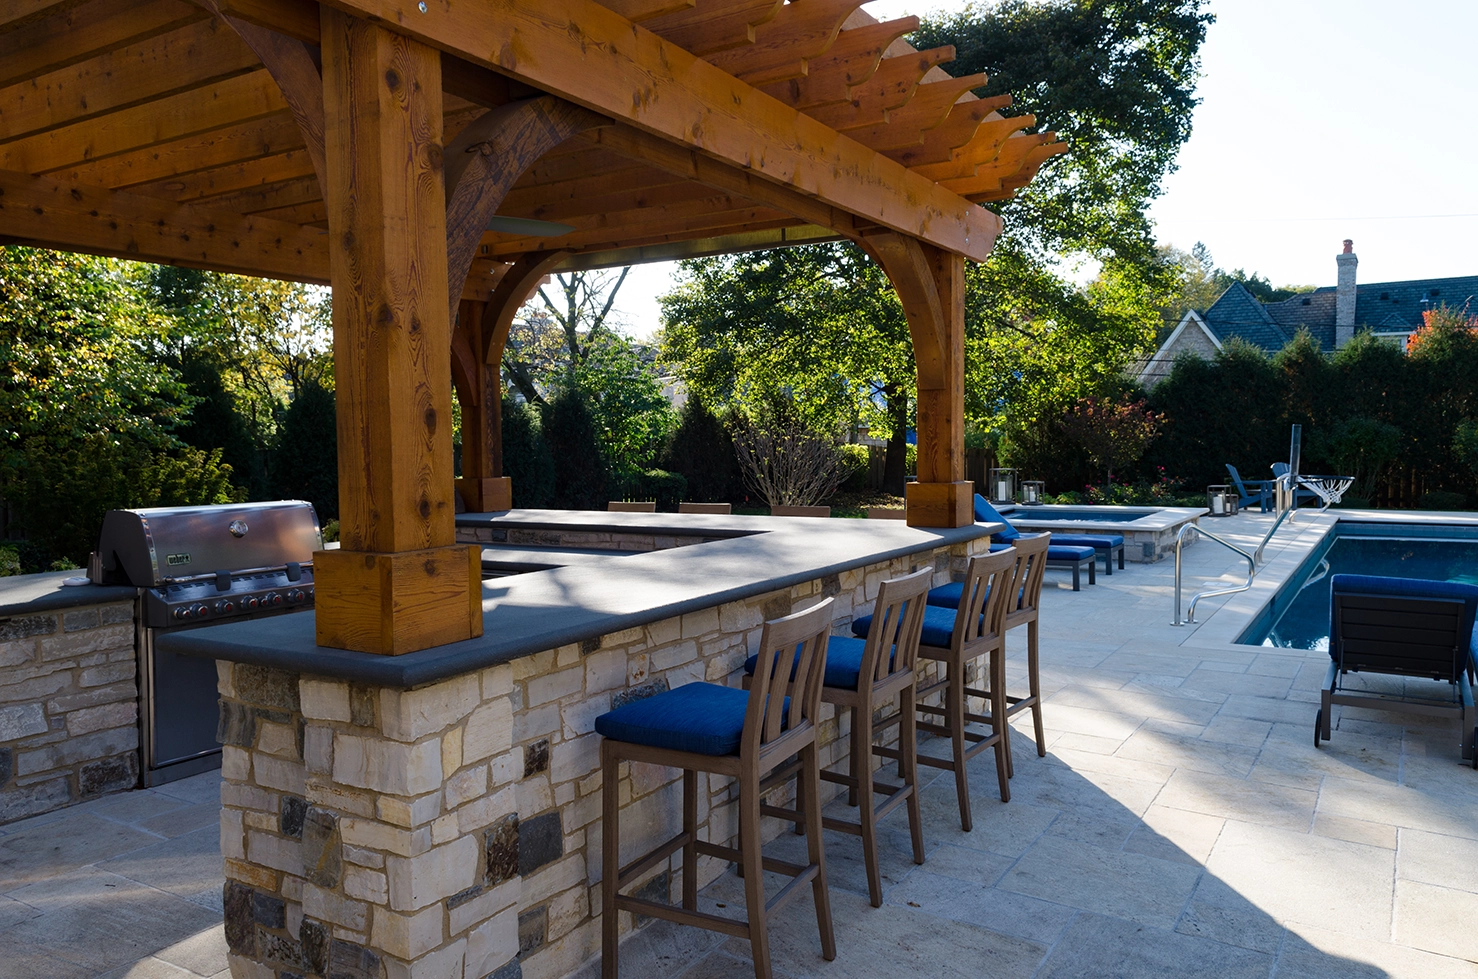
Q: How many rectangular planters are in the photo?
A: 0